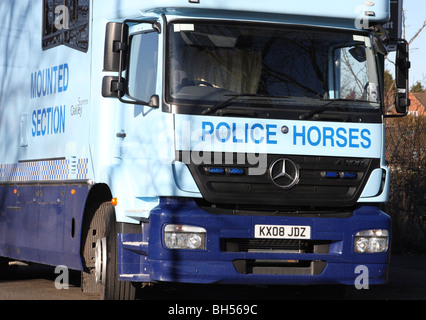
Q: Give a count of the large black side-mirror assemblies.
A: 2